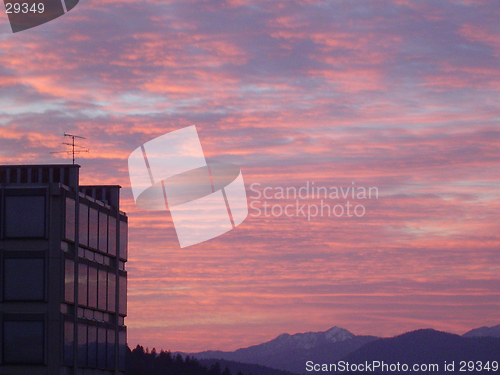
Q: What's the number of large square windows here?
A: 3